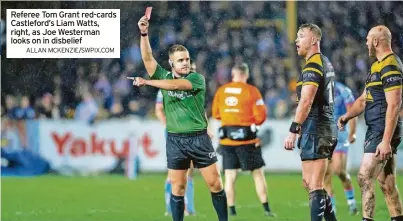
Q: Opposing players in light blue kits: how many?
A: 2